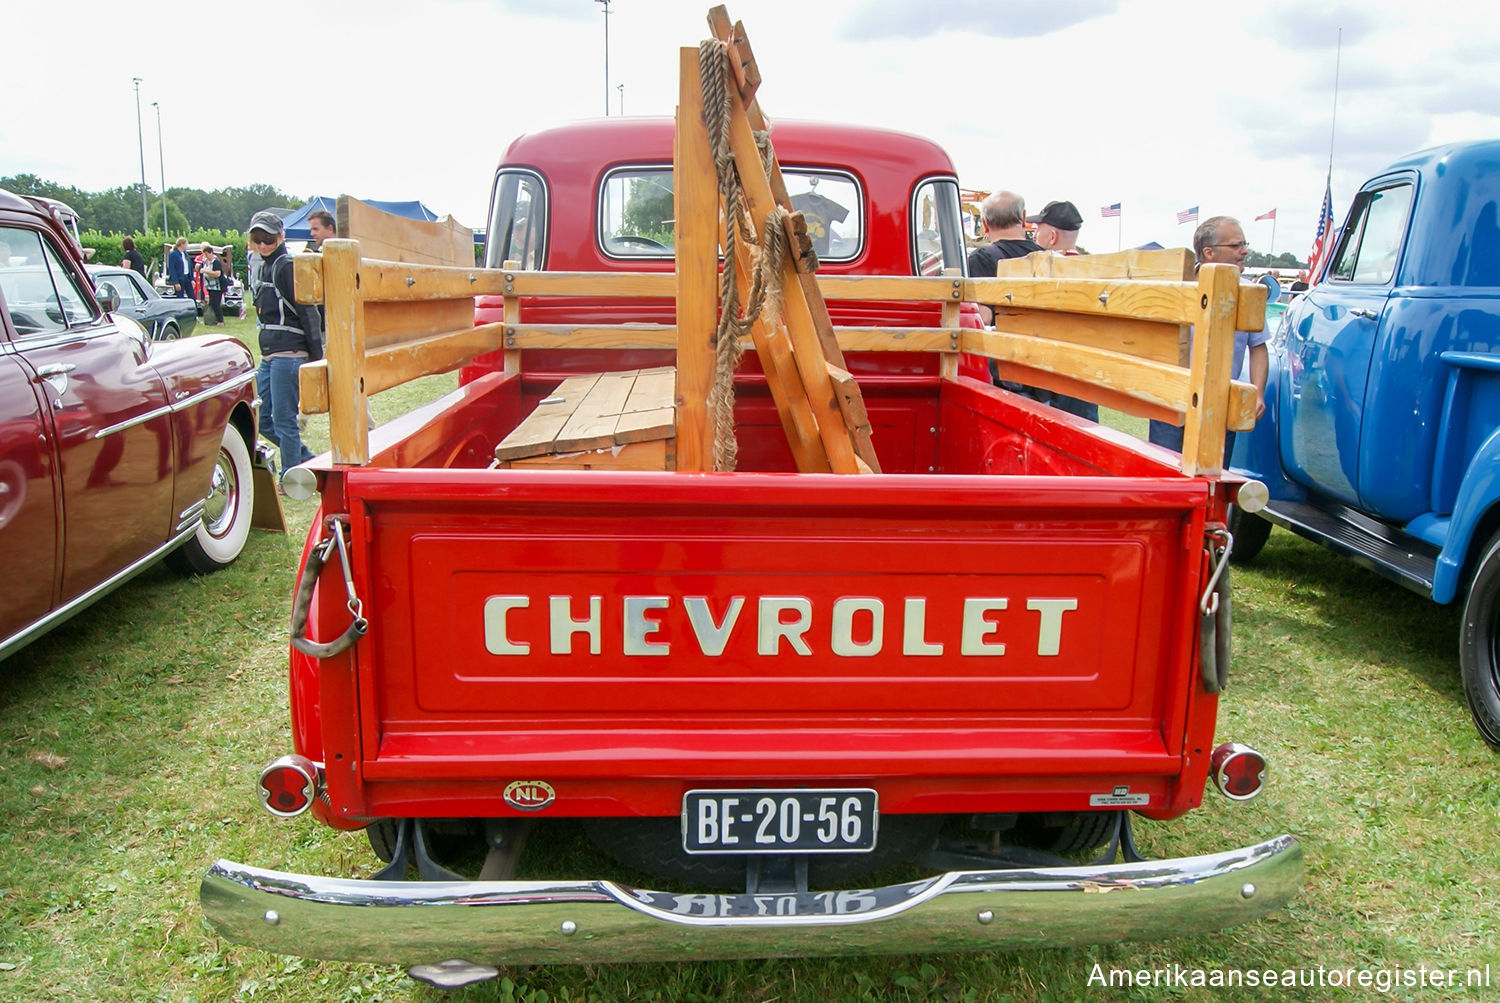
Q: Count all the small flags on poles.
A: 3